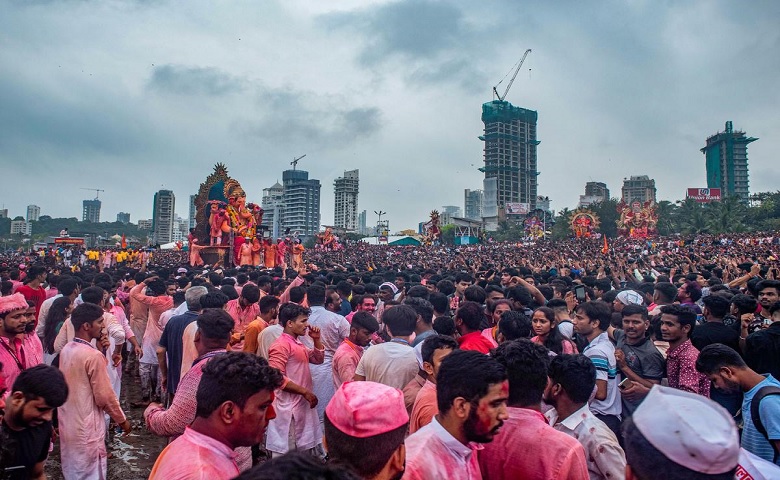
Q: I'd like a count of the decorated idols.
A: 6